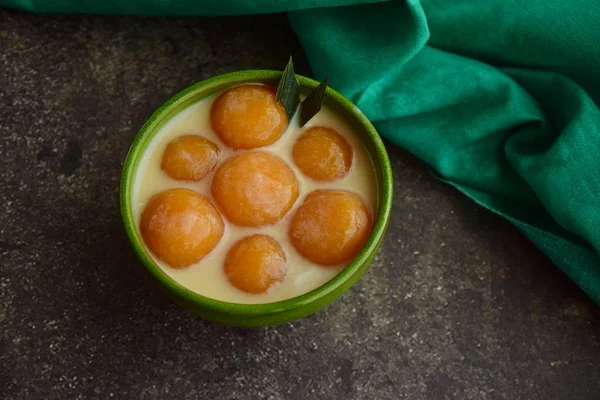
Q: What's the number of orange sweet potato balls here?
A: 7